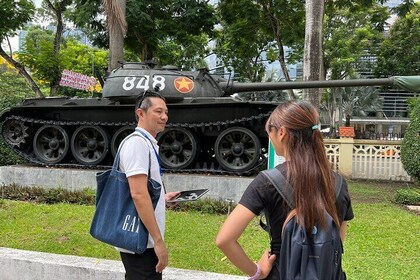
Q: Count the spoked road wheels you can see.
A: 5